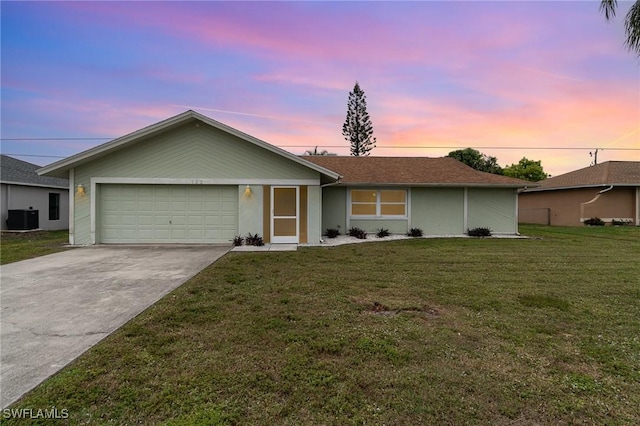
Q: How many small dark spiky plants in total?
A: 7